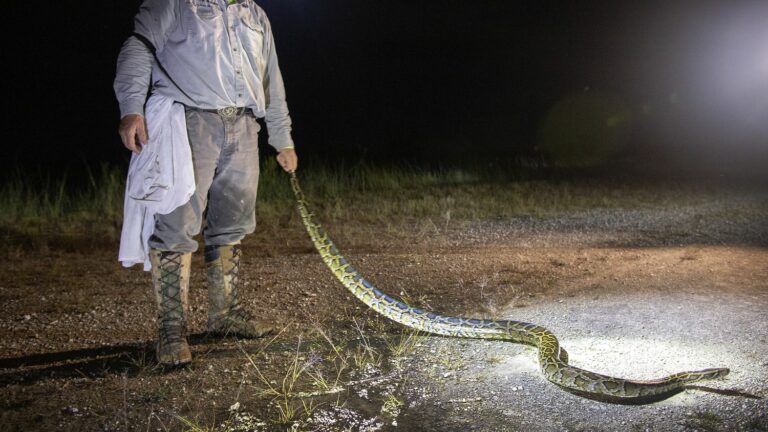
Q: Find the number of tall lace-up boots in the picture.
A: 2